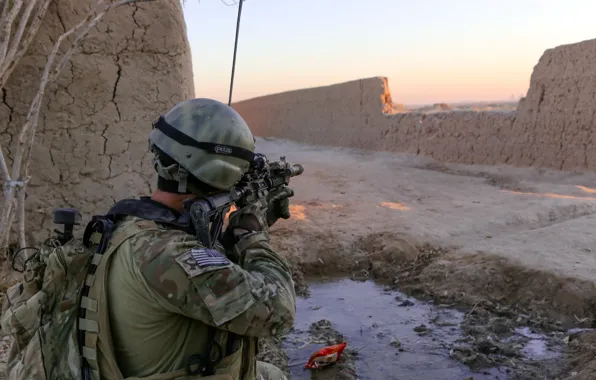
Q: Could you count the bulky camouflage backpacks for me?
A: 1